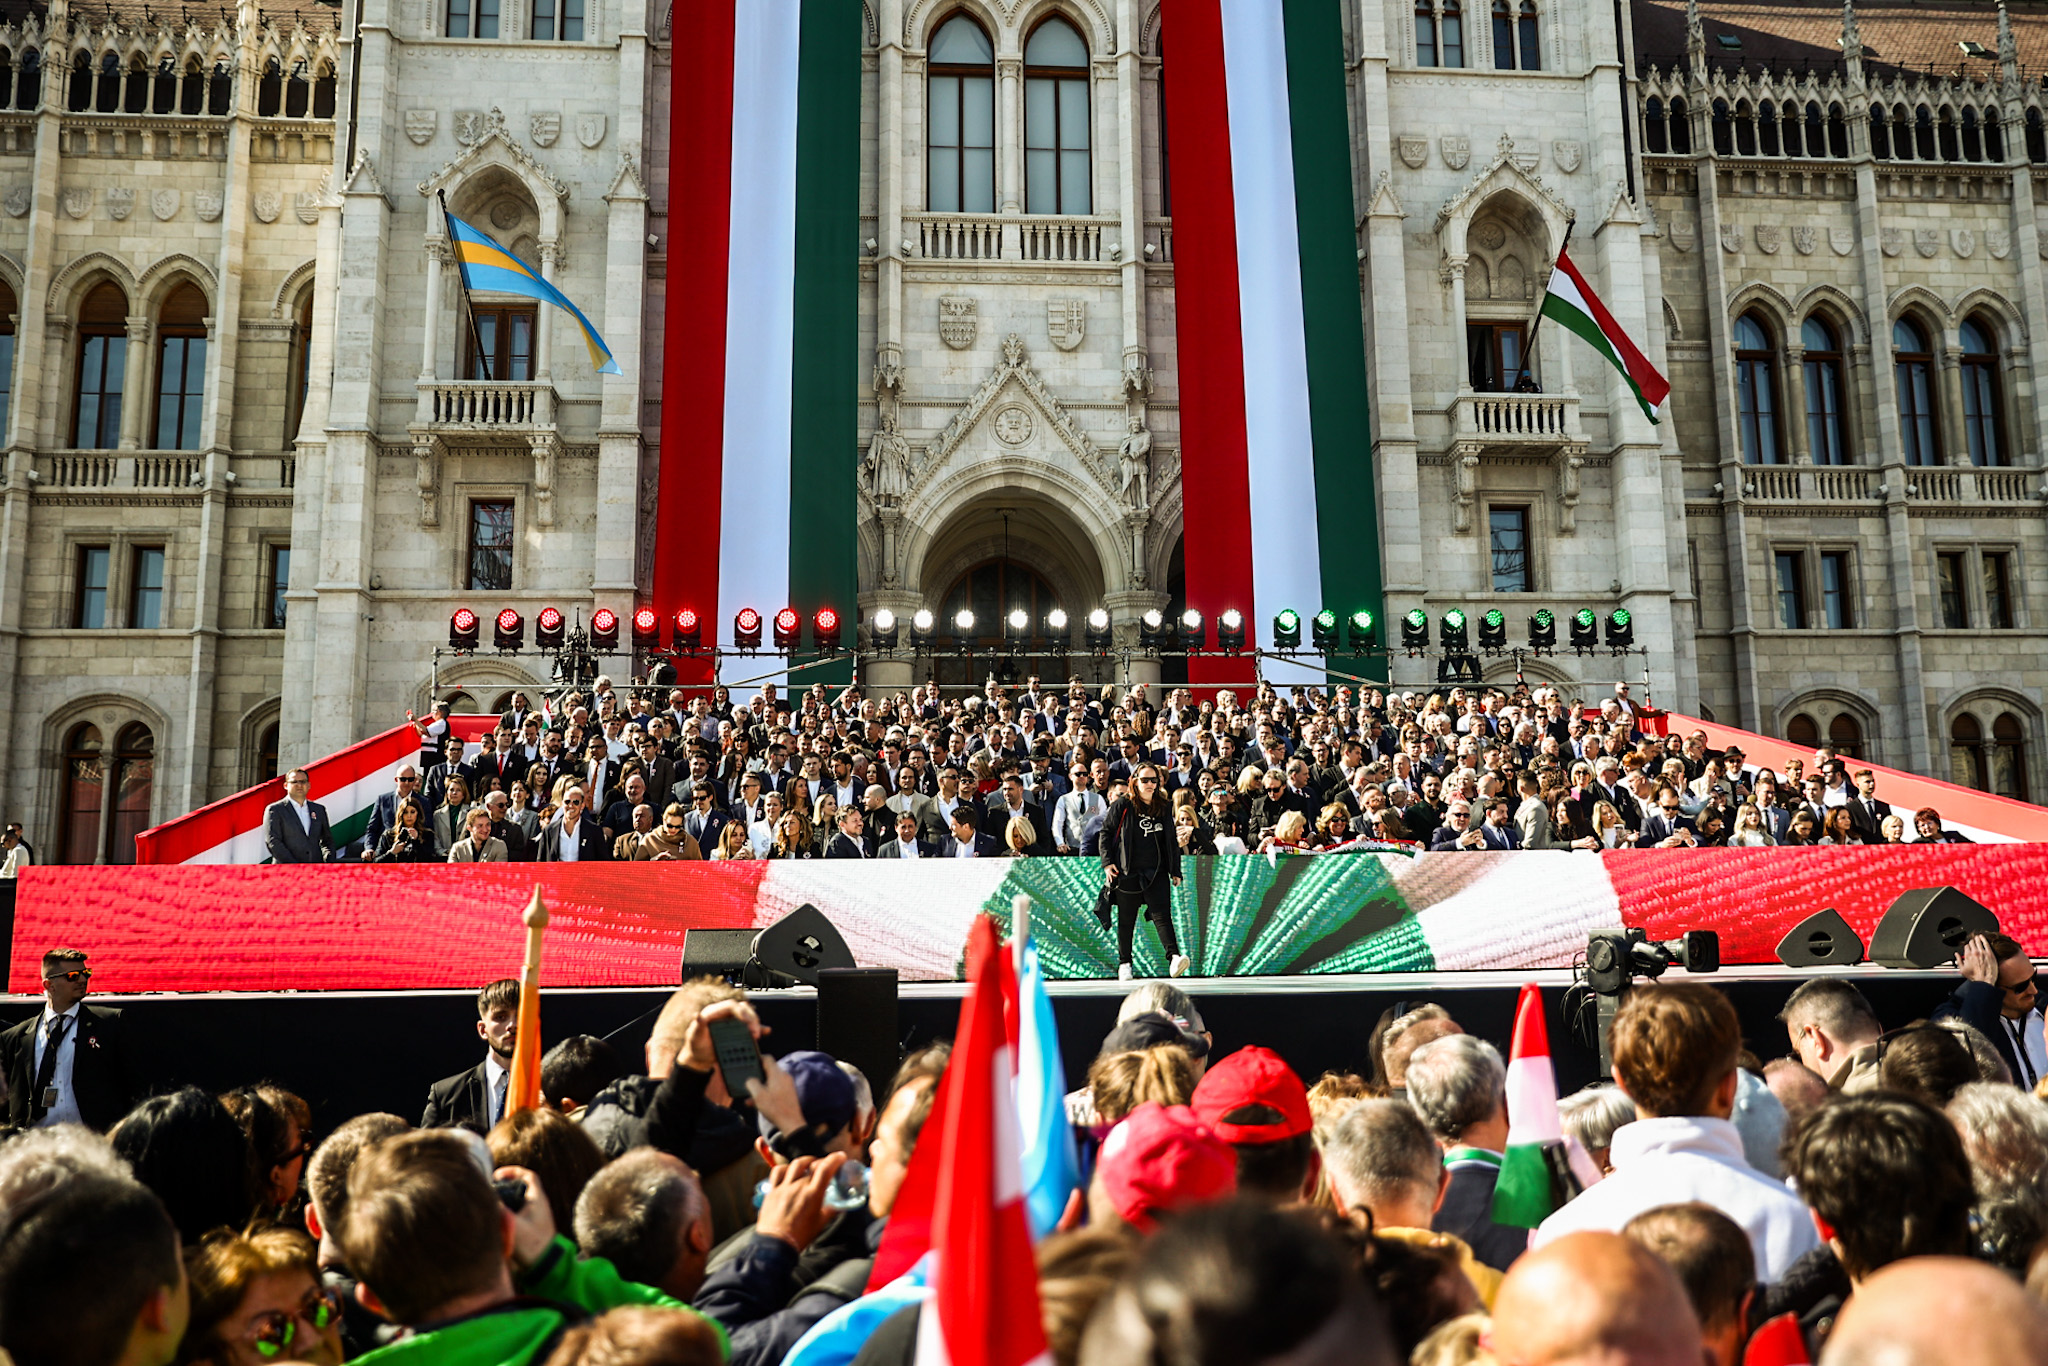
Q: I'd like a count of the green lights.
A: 9